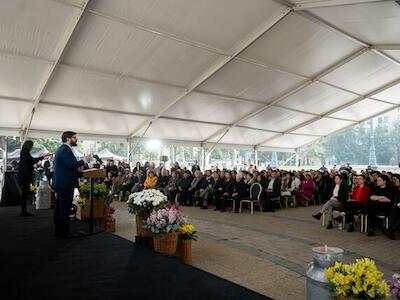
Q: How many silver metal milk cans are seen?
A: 2